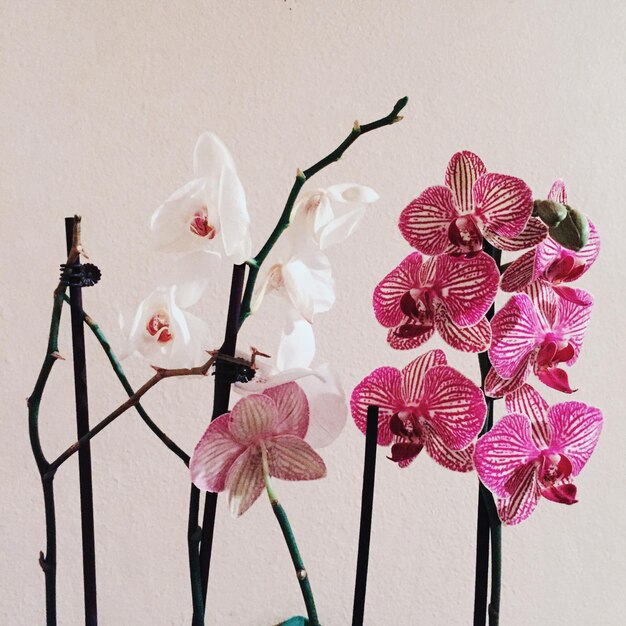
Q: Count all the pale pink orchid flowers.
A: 1